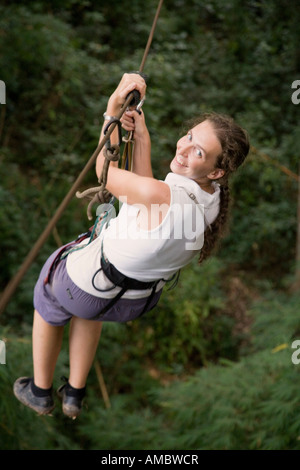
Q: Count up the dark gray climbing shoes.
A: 2